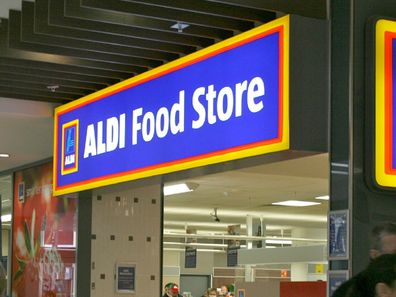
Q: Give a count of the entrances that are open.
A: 1